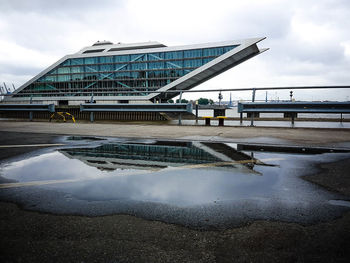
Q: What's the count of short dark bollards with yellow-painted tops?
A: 2